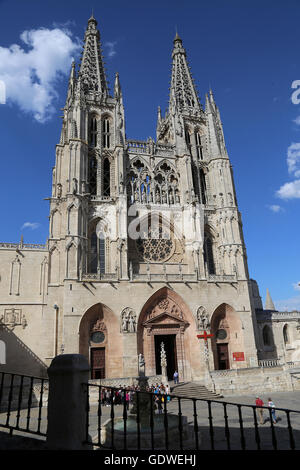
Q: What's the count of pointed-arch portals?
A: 3